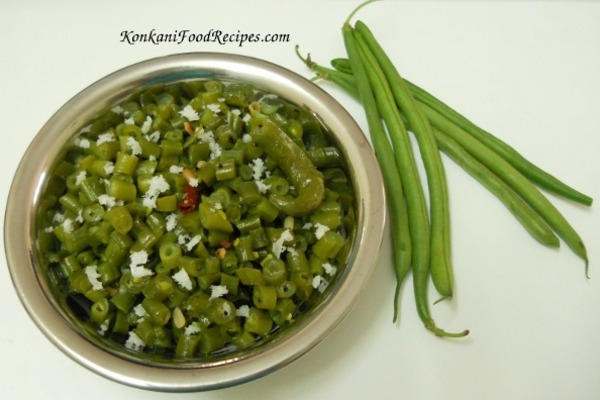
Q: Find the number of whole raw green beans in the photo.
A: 6